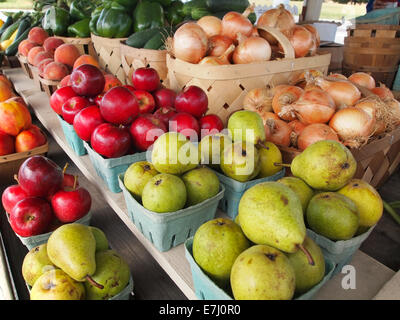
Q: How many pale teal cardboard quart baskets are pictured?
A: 8